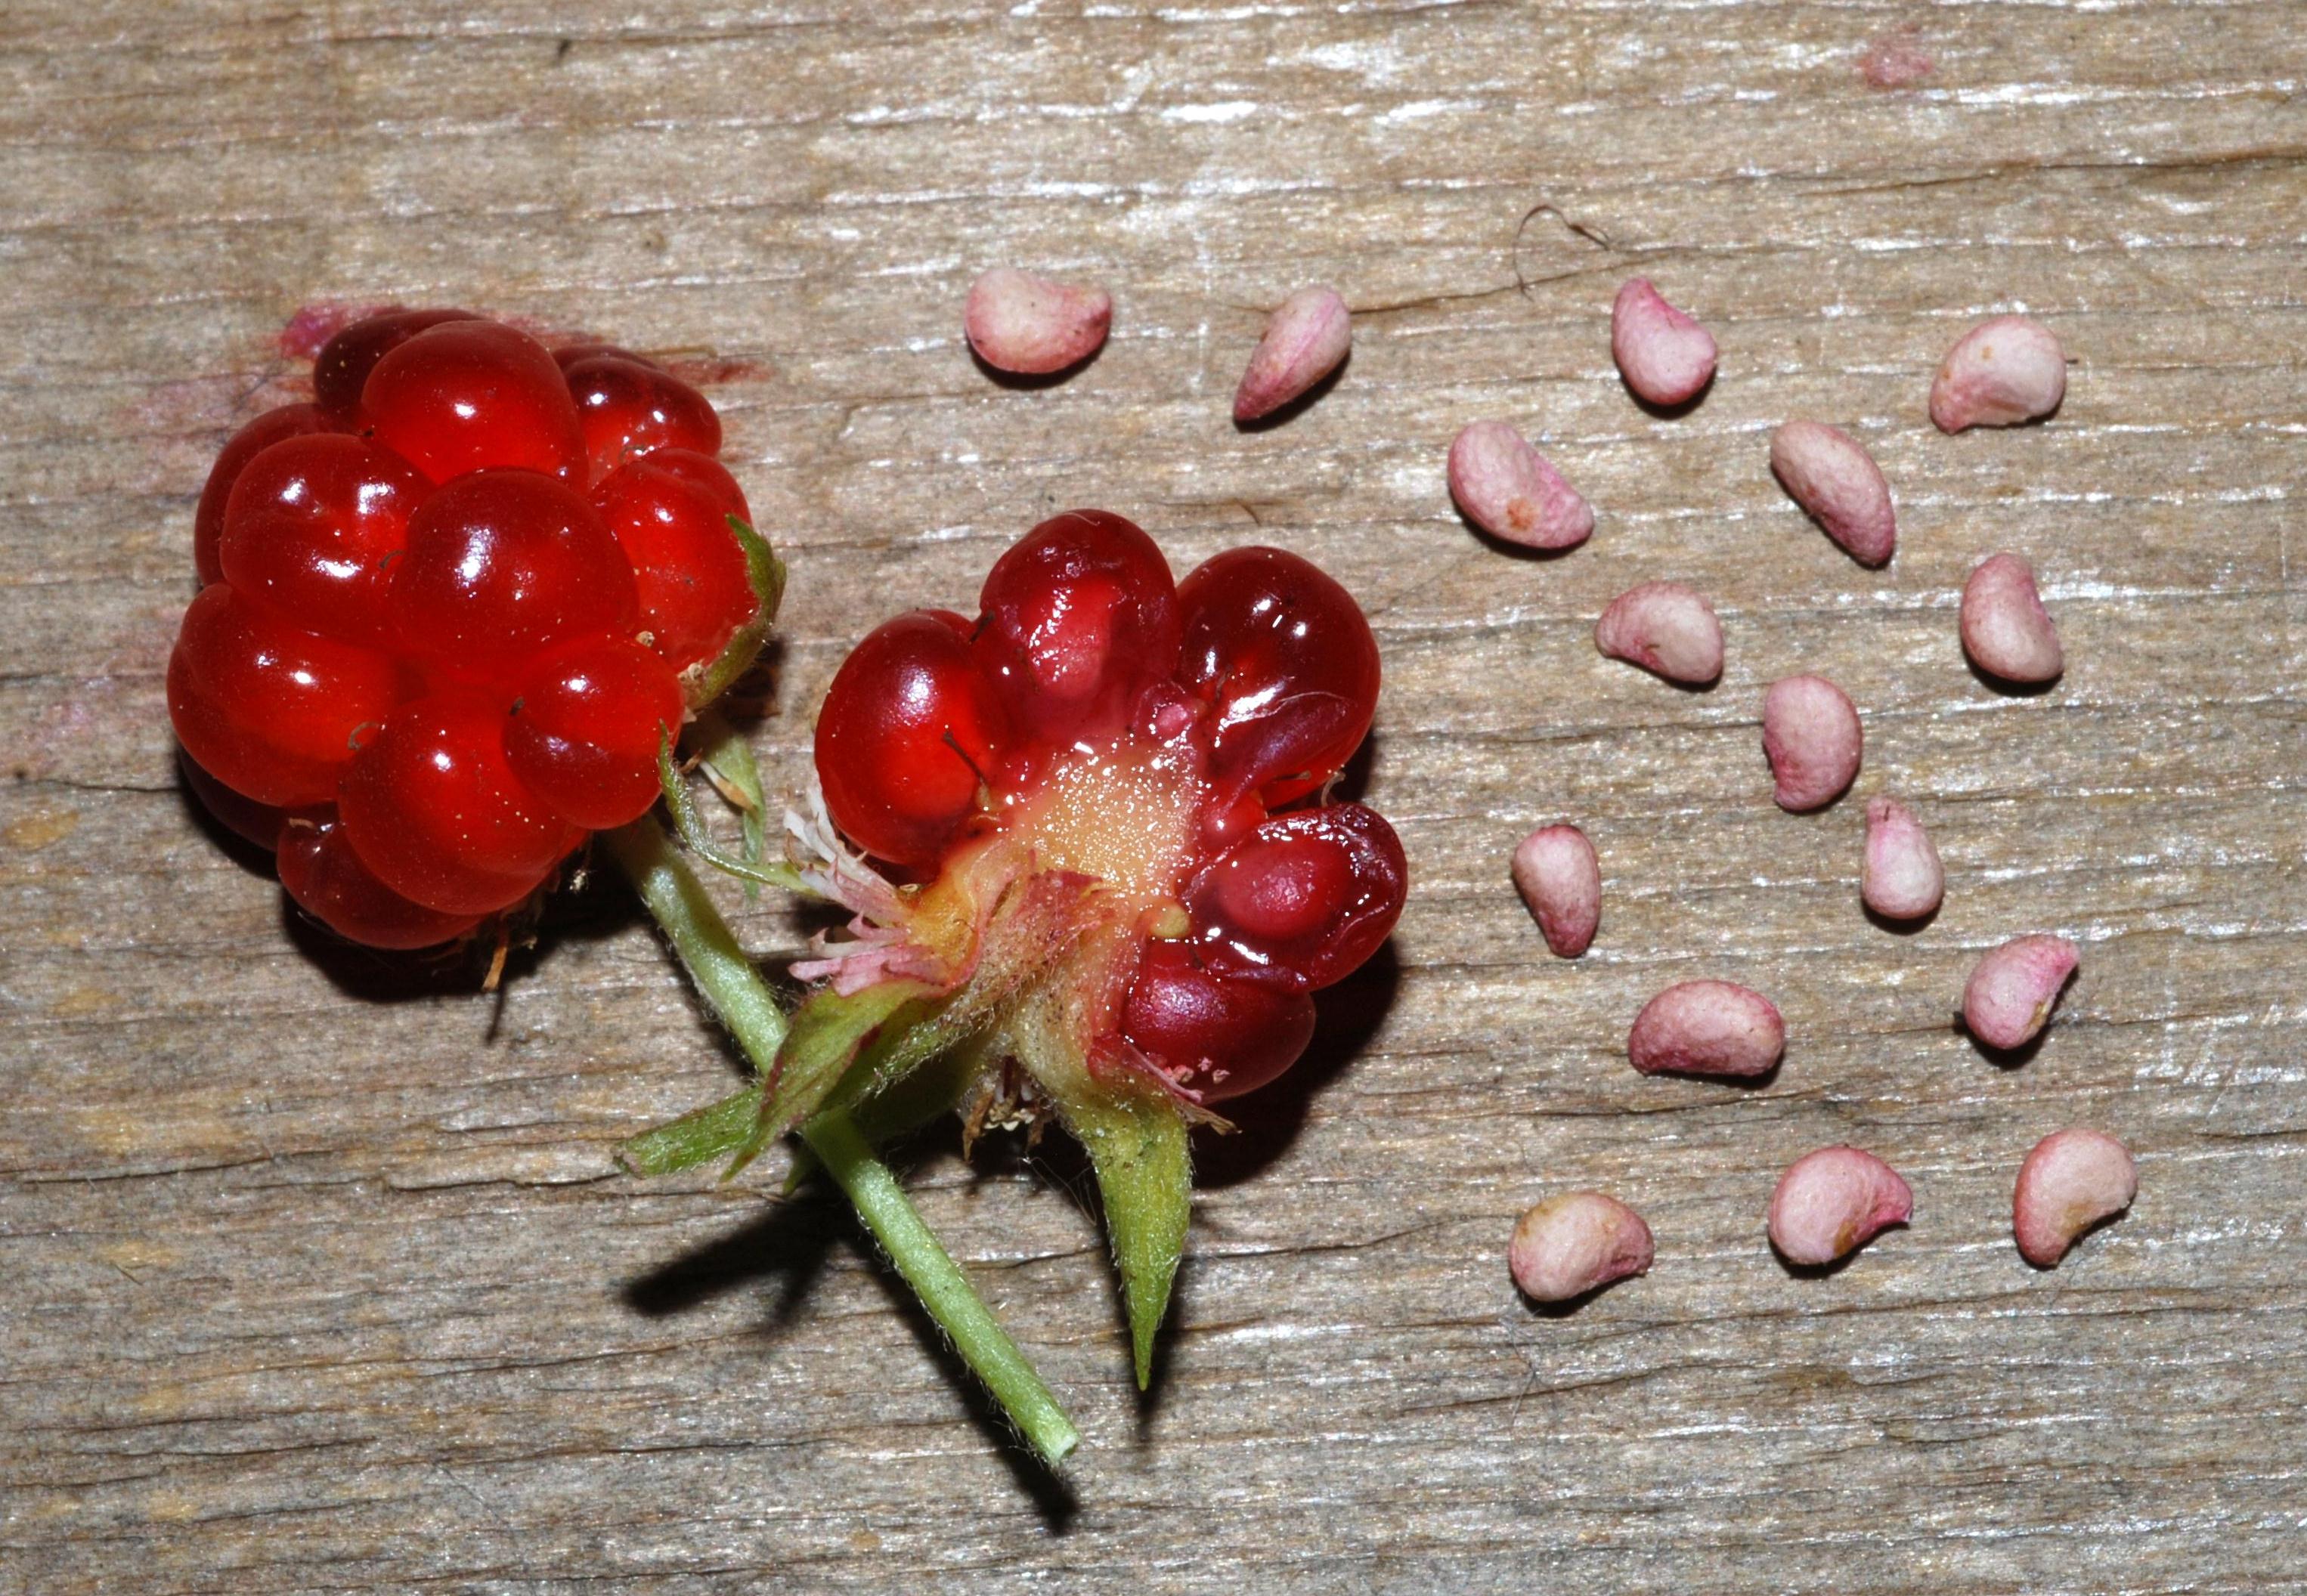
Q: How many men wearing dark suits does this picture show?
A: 0